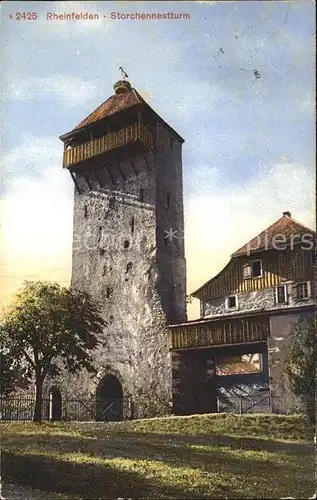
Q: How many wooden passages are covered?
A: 2